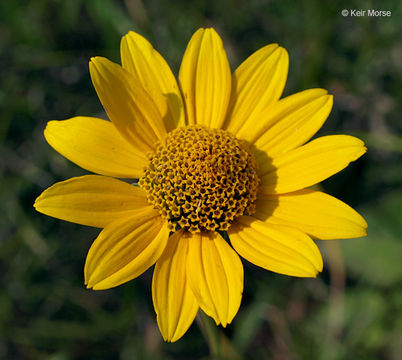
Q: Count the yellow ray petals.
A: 13